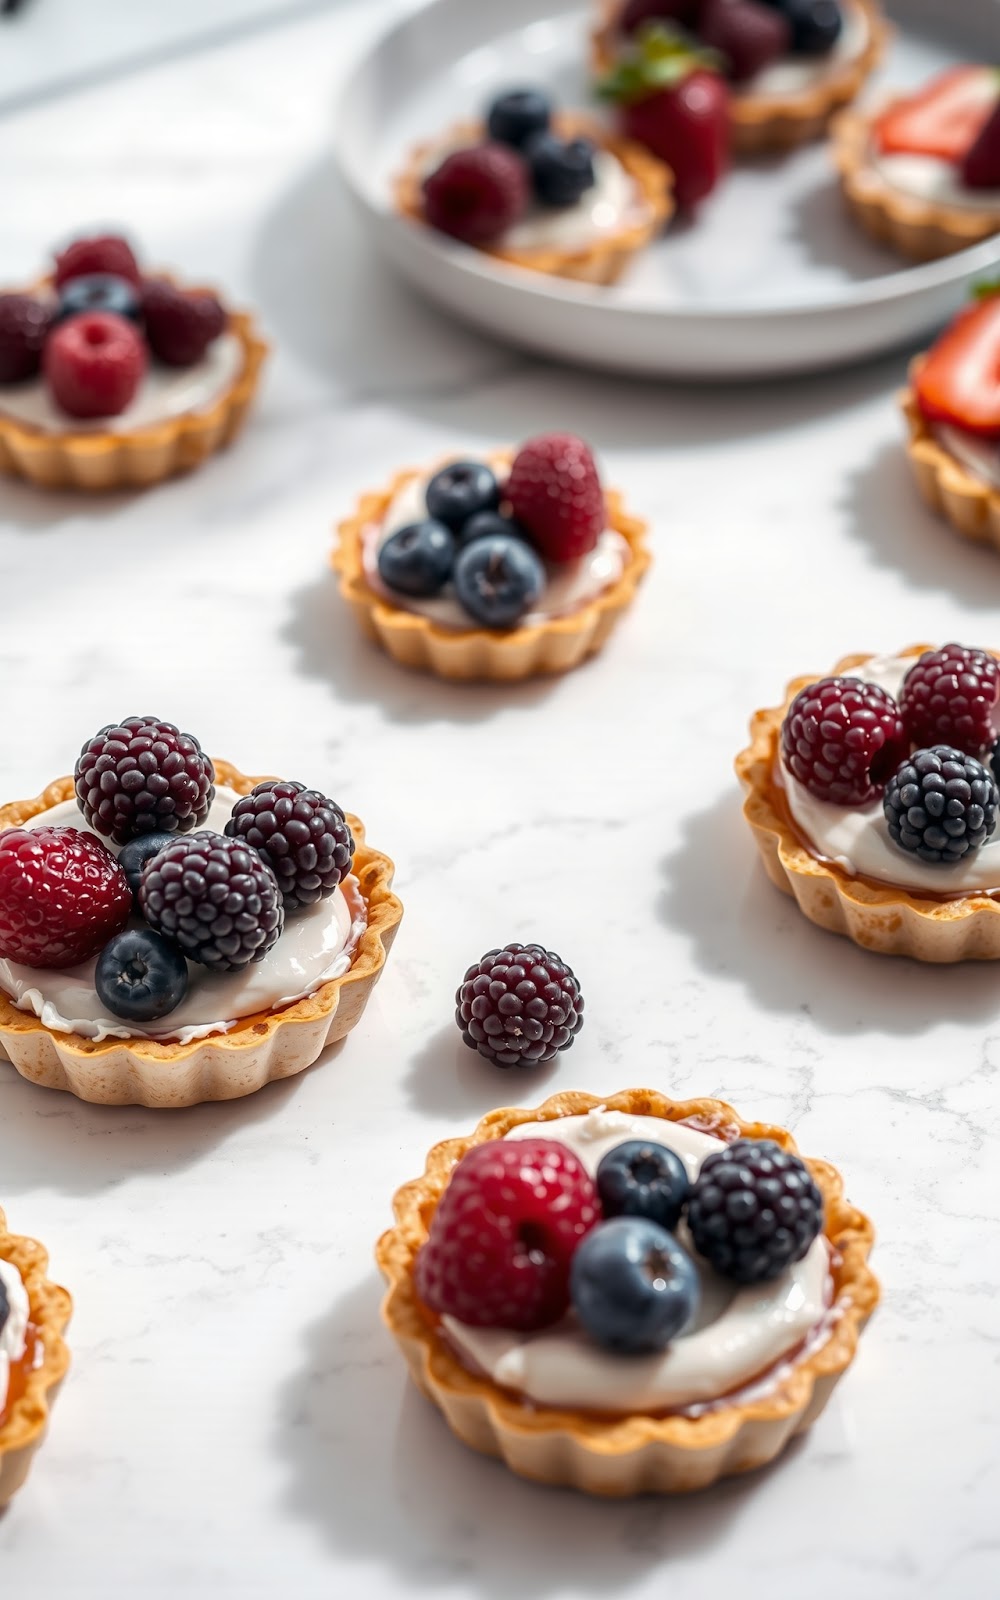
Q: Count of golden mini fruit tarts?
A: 10